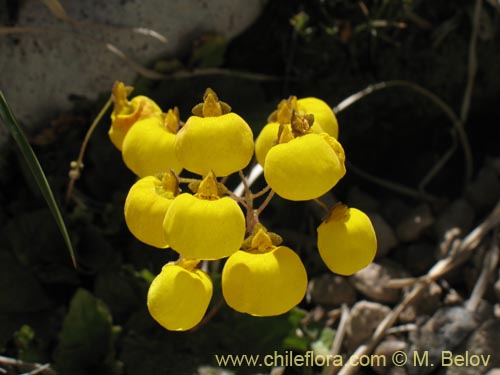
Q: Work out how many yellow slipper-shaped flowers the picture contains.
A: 11